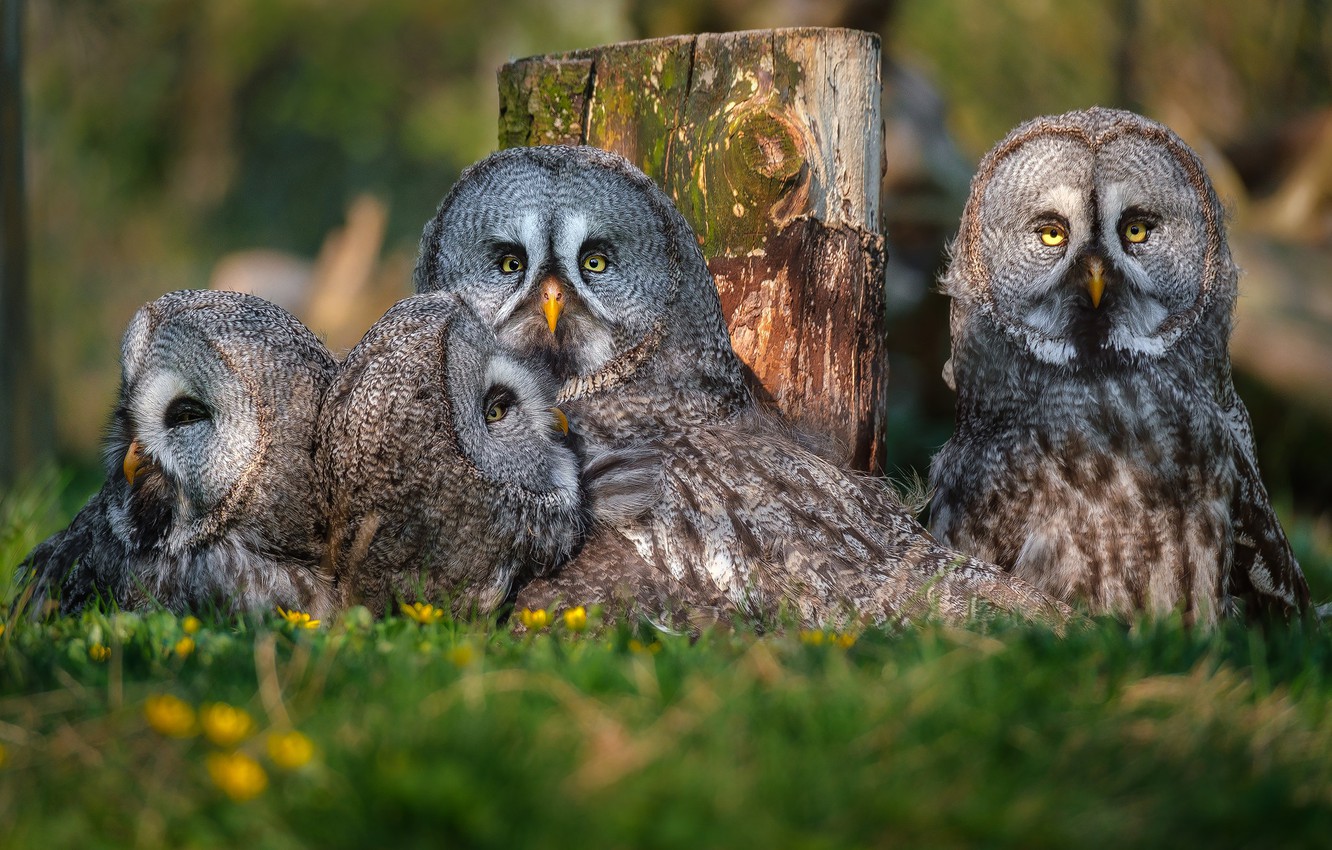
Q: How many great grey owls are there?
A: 4